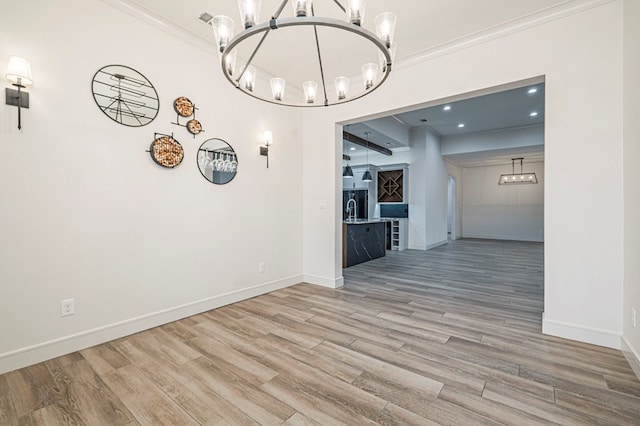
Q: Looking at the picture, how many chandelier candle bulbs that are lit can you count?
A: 12